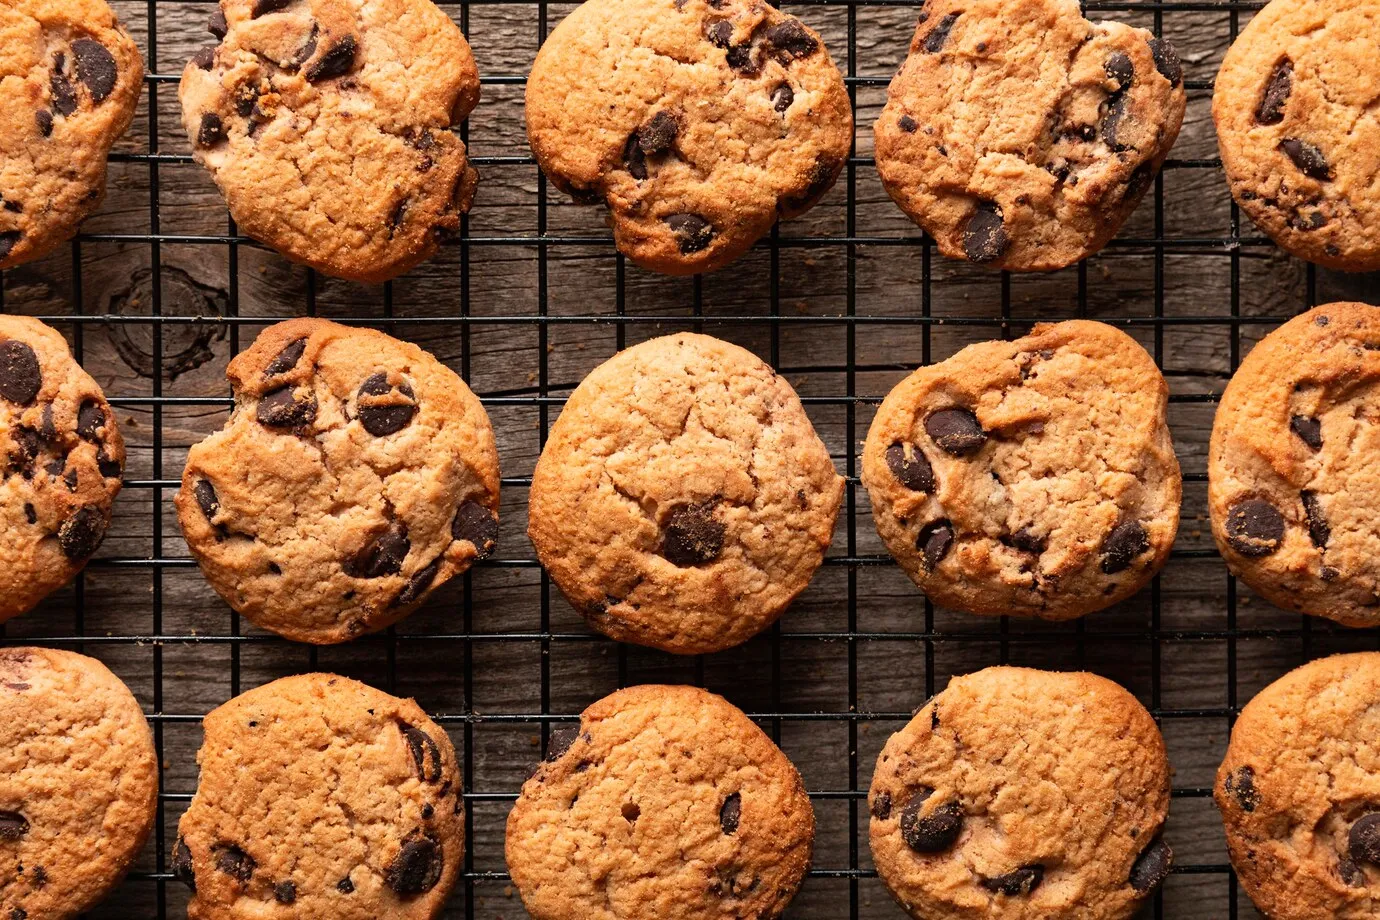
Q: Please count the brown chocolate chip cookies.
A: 15